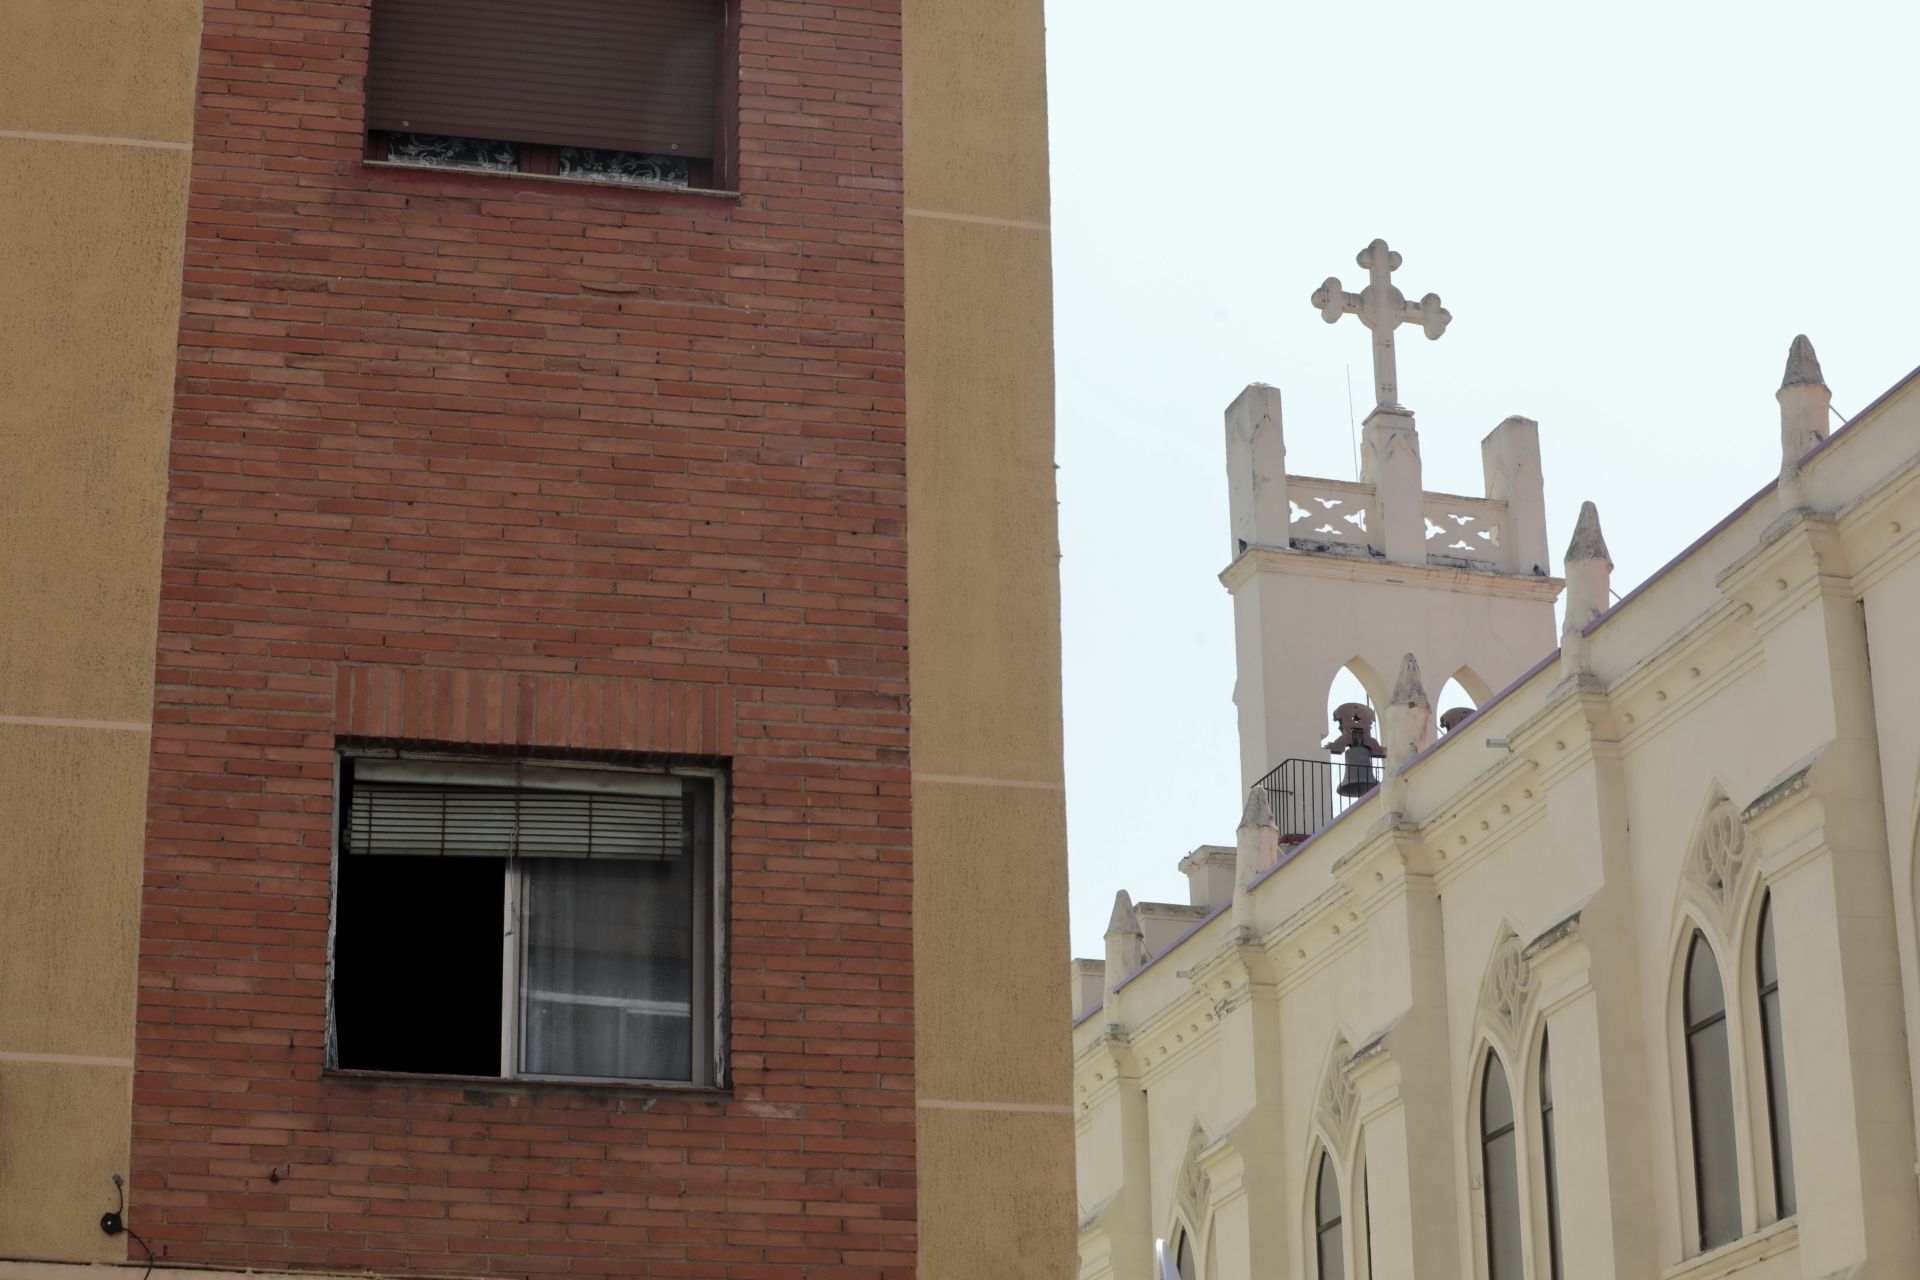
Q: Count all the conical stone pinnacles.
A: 5